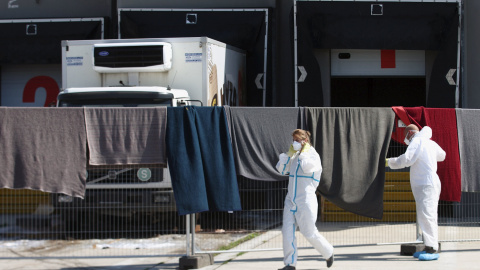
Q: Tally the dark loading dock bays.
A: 3